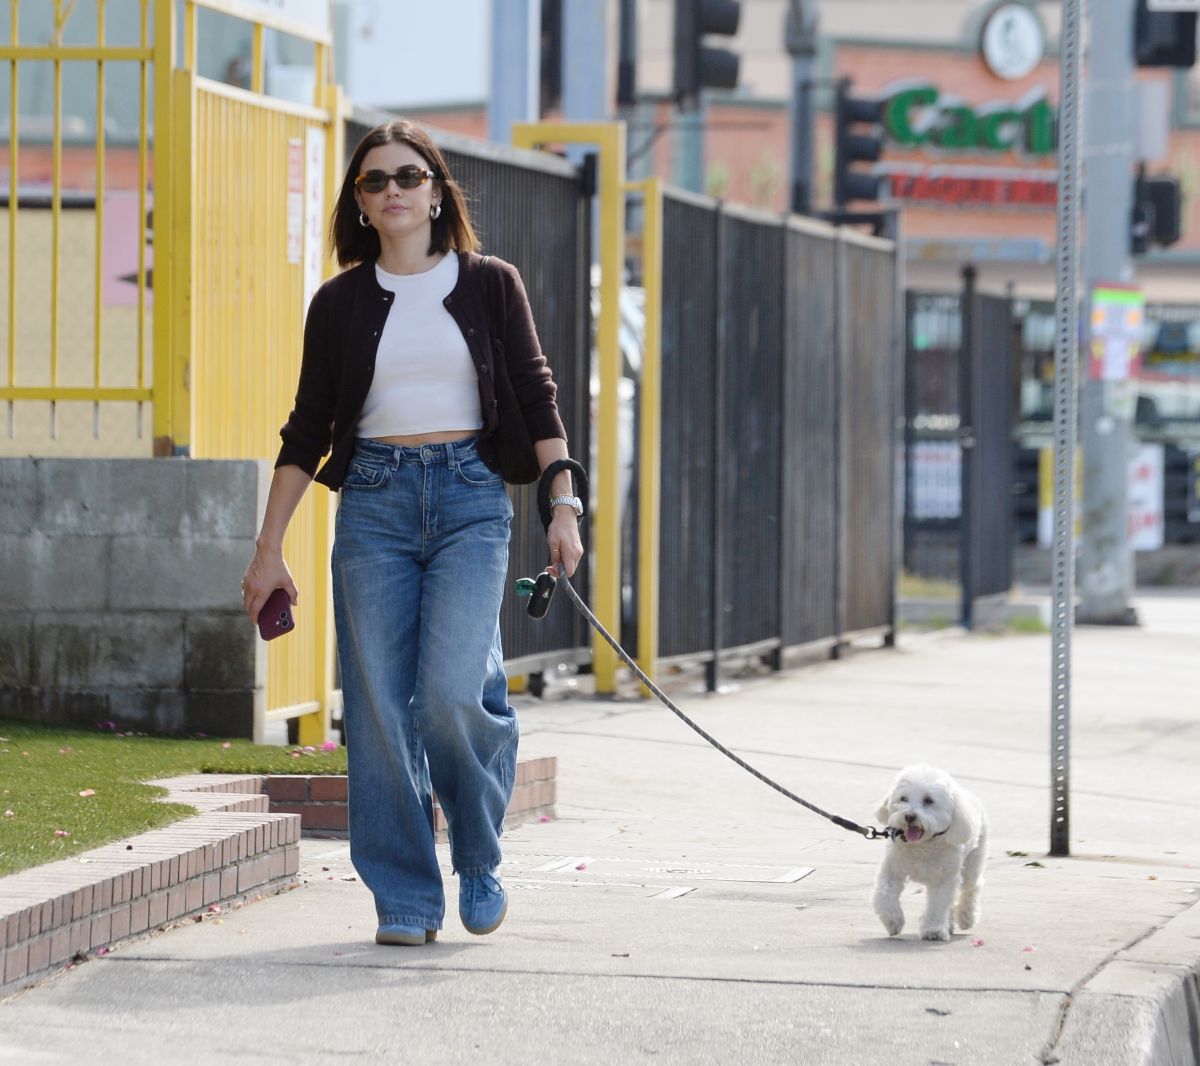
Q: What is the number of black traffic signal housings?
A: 4